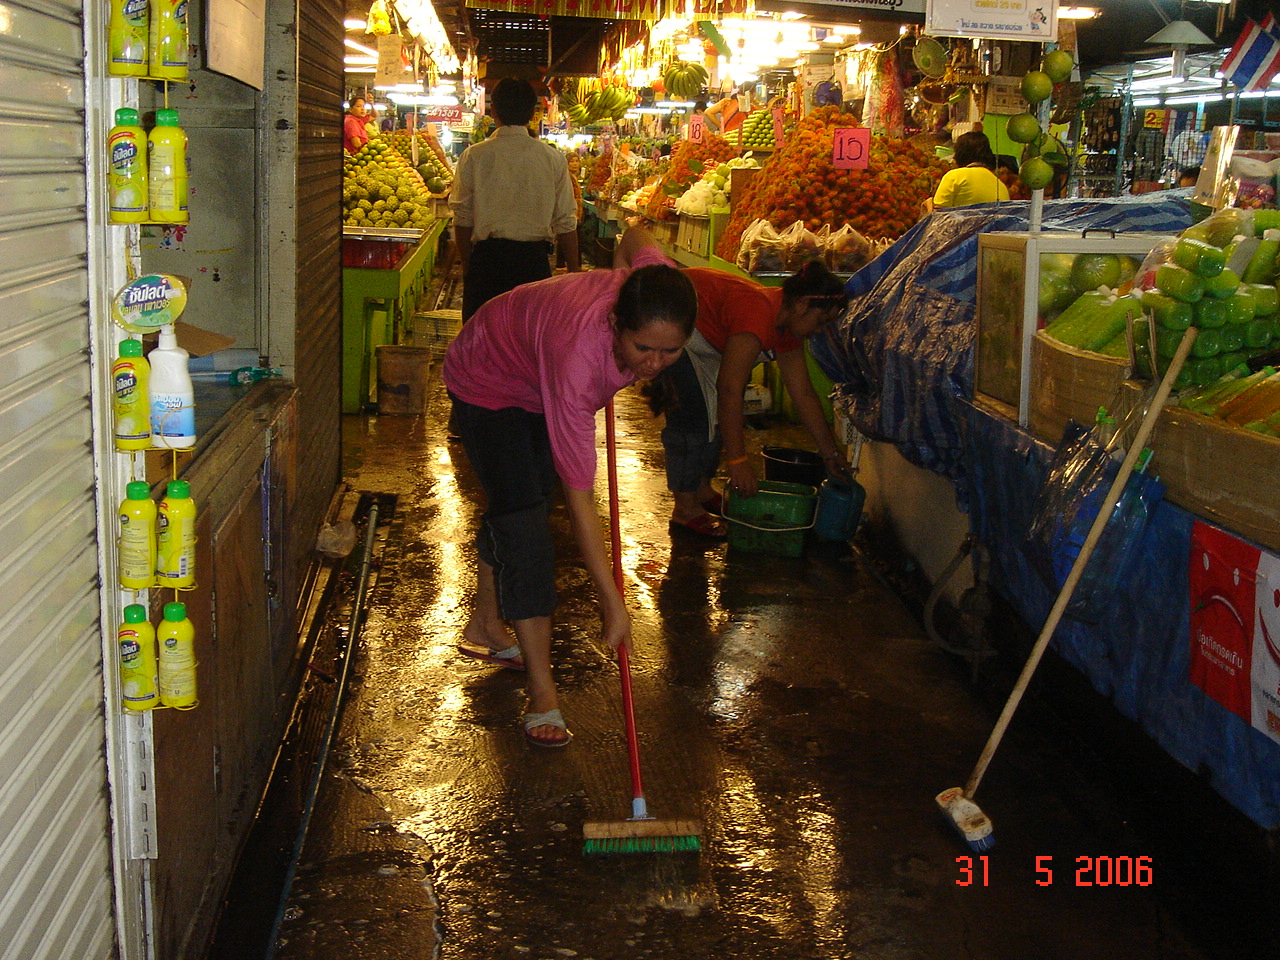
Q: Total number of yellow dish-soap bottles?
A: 9